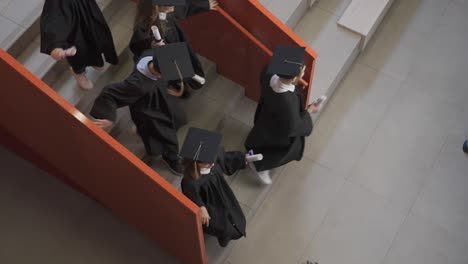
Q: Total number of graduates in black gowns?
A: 5